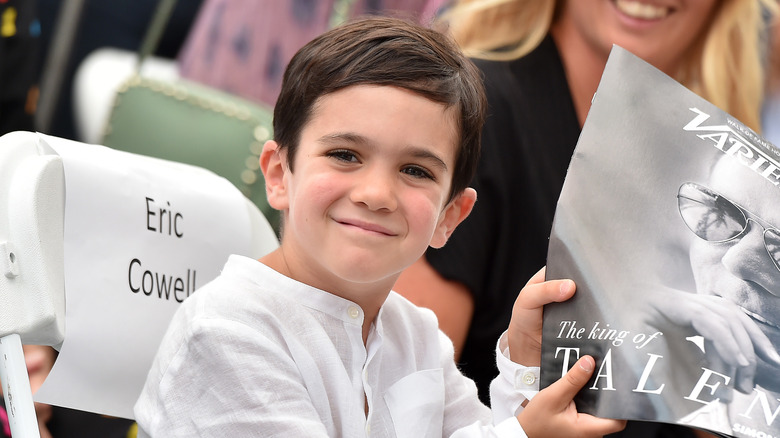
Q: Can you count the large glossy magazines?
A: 1